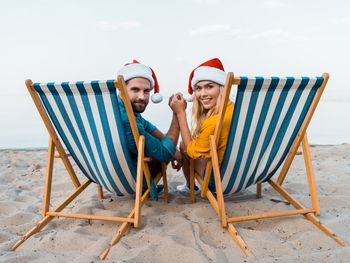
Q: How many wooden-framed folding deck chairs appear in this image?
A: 2